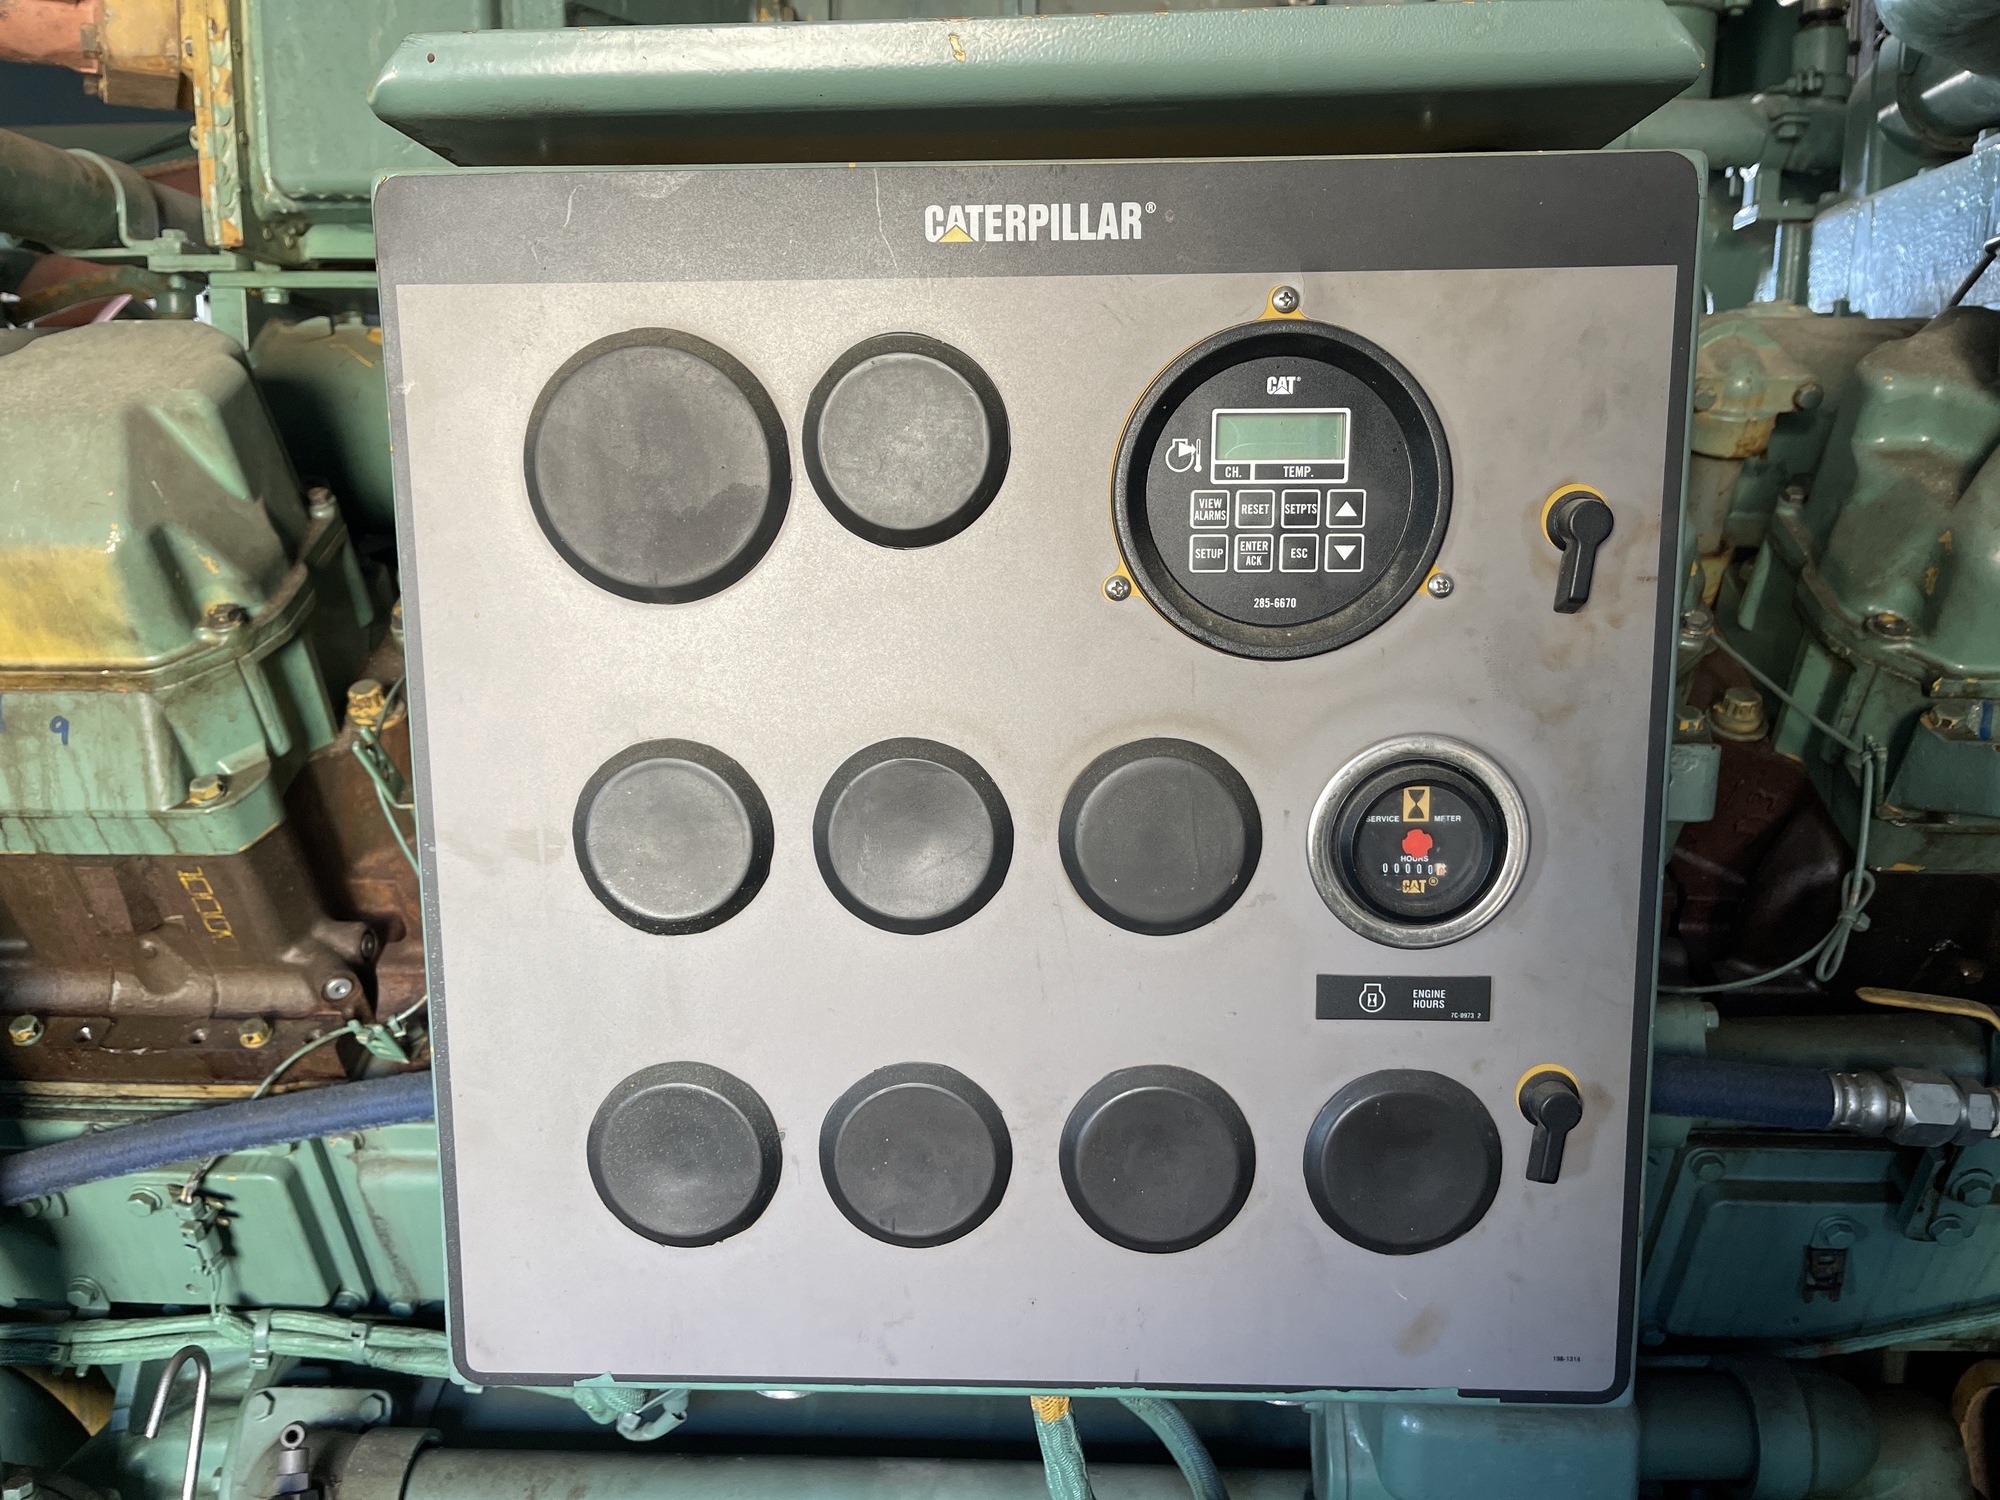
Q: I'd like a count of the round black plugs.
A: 9